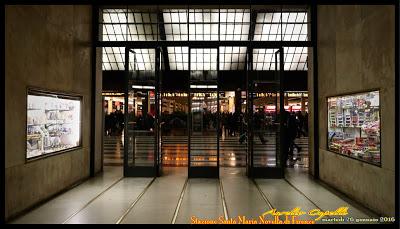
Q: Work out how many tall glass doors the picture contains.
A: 3